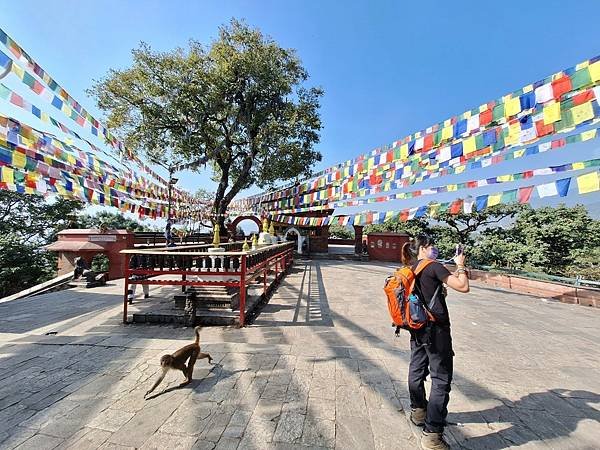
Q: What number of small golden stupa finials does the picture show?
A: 5